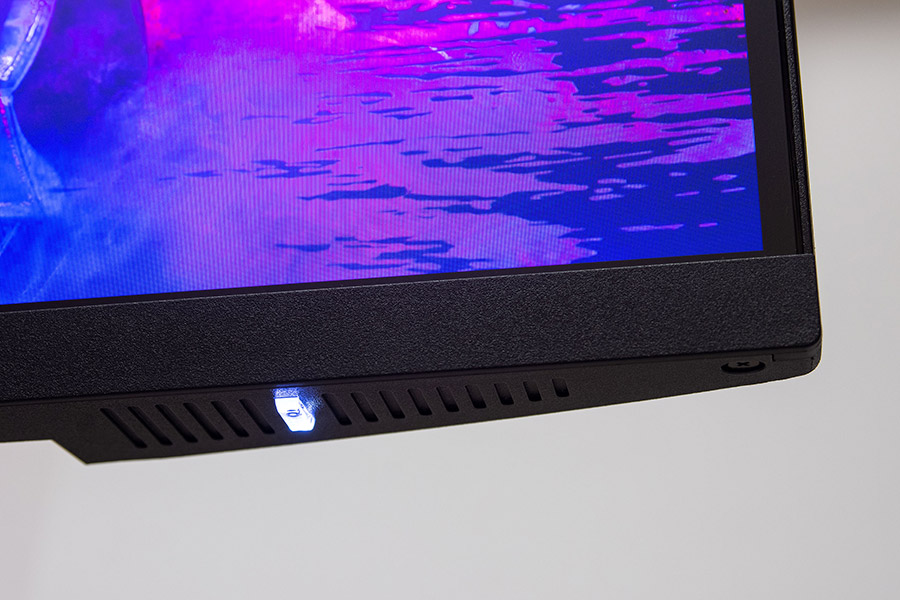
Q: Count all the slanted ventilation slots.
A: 15